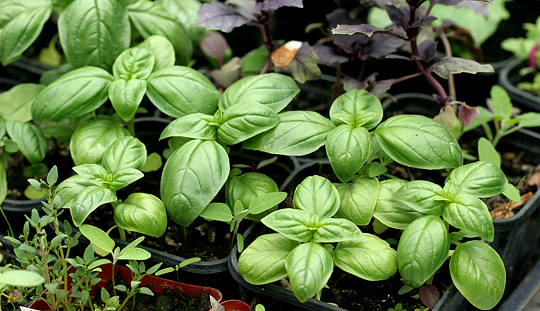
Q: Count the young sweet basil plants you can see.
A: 6